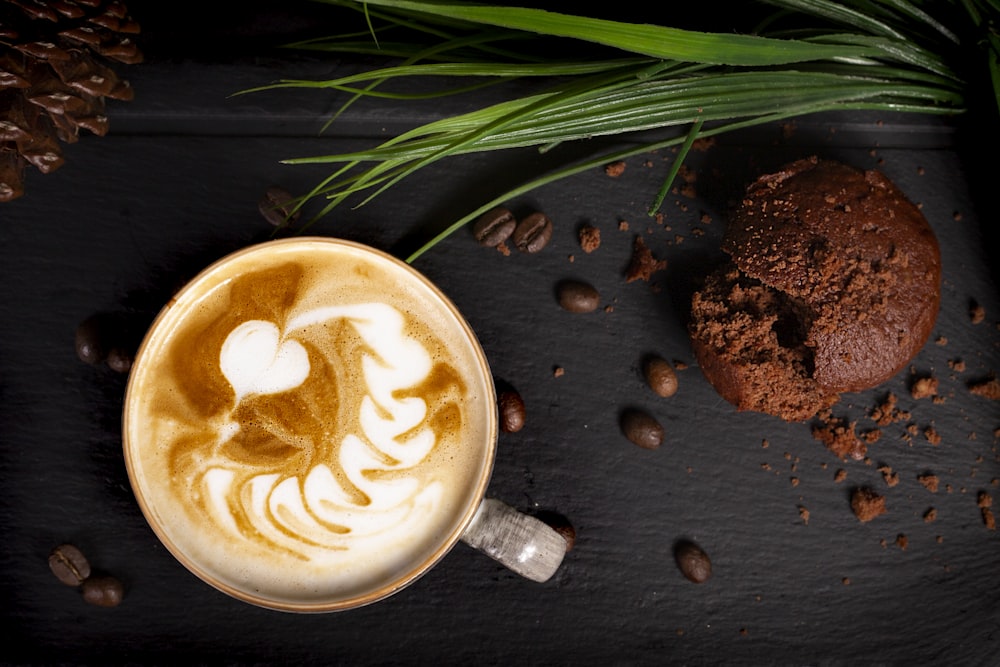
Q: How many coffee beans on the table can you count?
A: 13